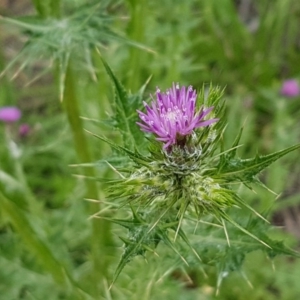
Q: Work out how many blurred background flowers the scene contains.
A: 3